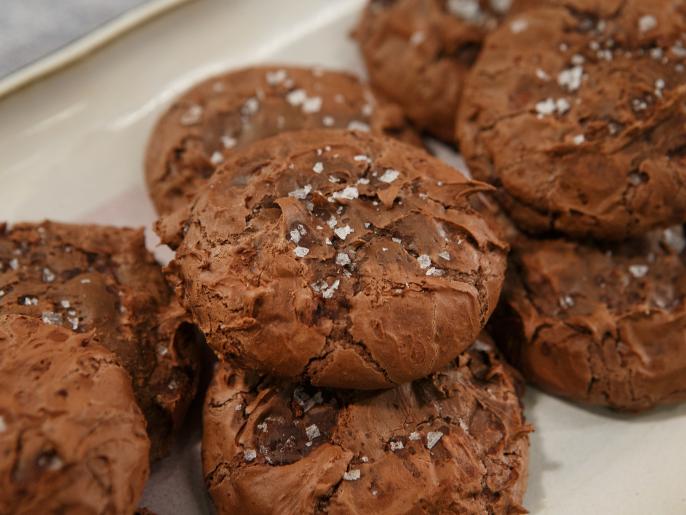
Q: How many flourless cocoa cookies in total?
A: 8